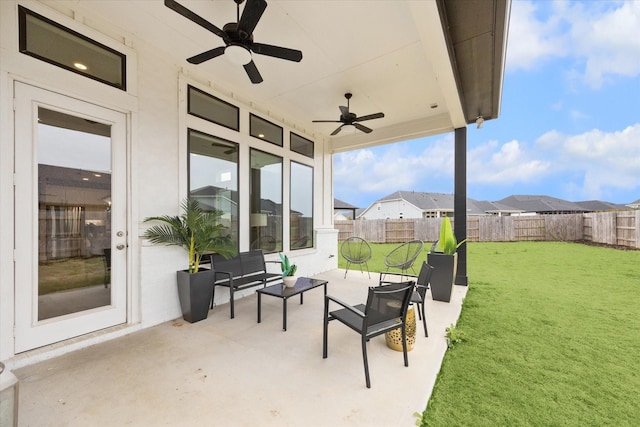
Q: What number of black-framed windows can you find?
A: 7